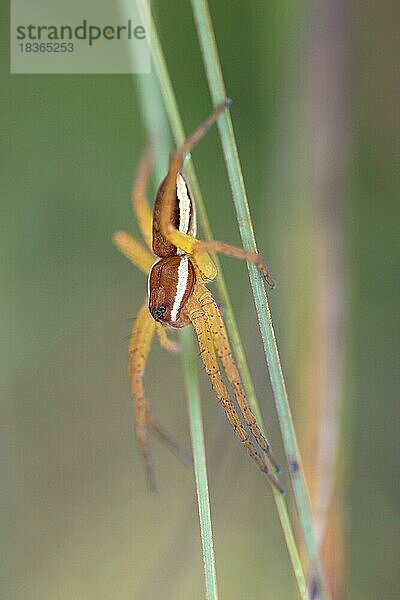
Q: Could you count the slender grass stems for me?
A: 3